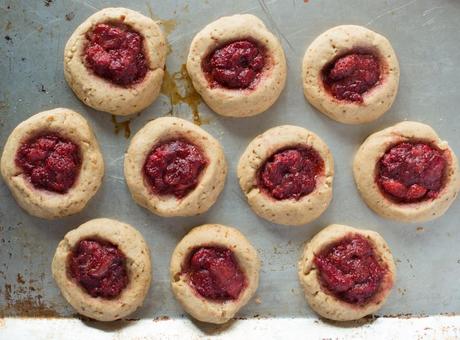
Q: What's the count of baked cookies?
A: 10